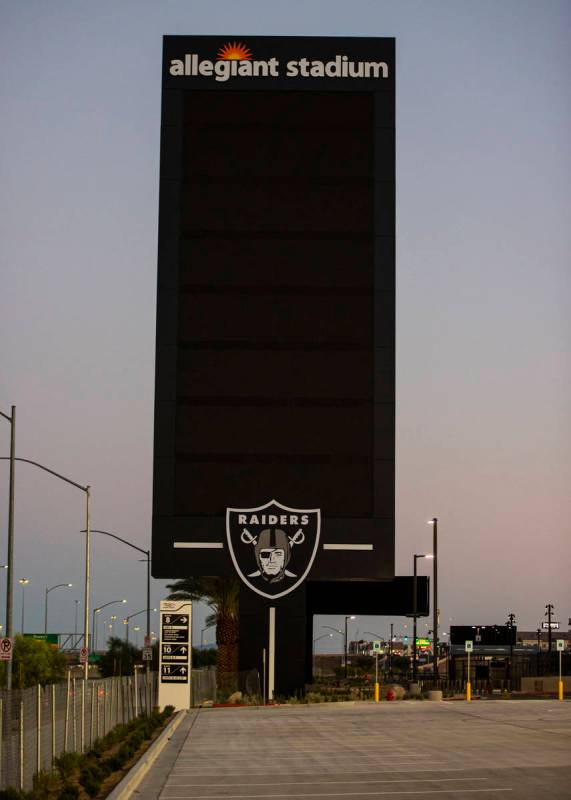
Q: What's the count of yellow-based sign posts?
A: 3